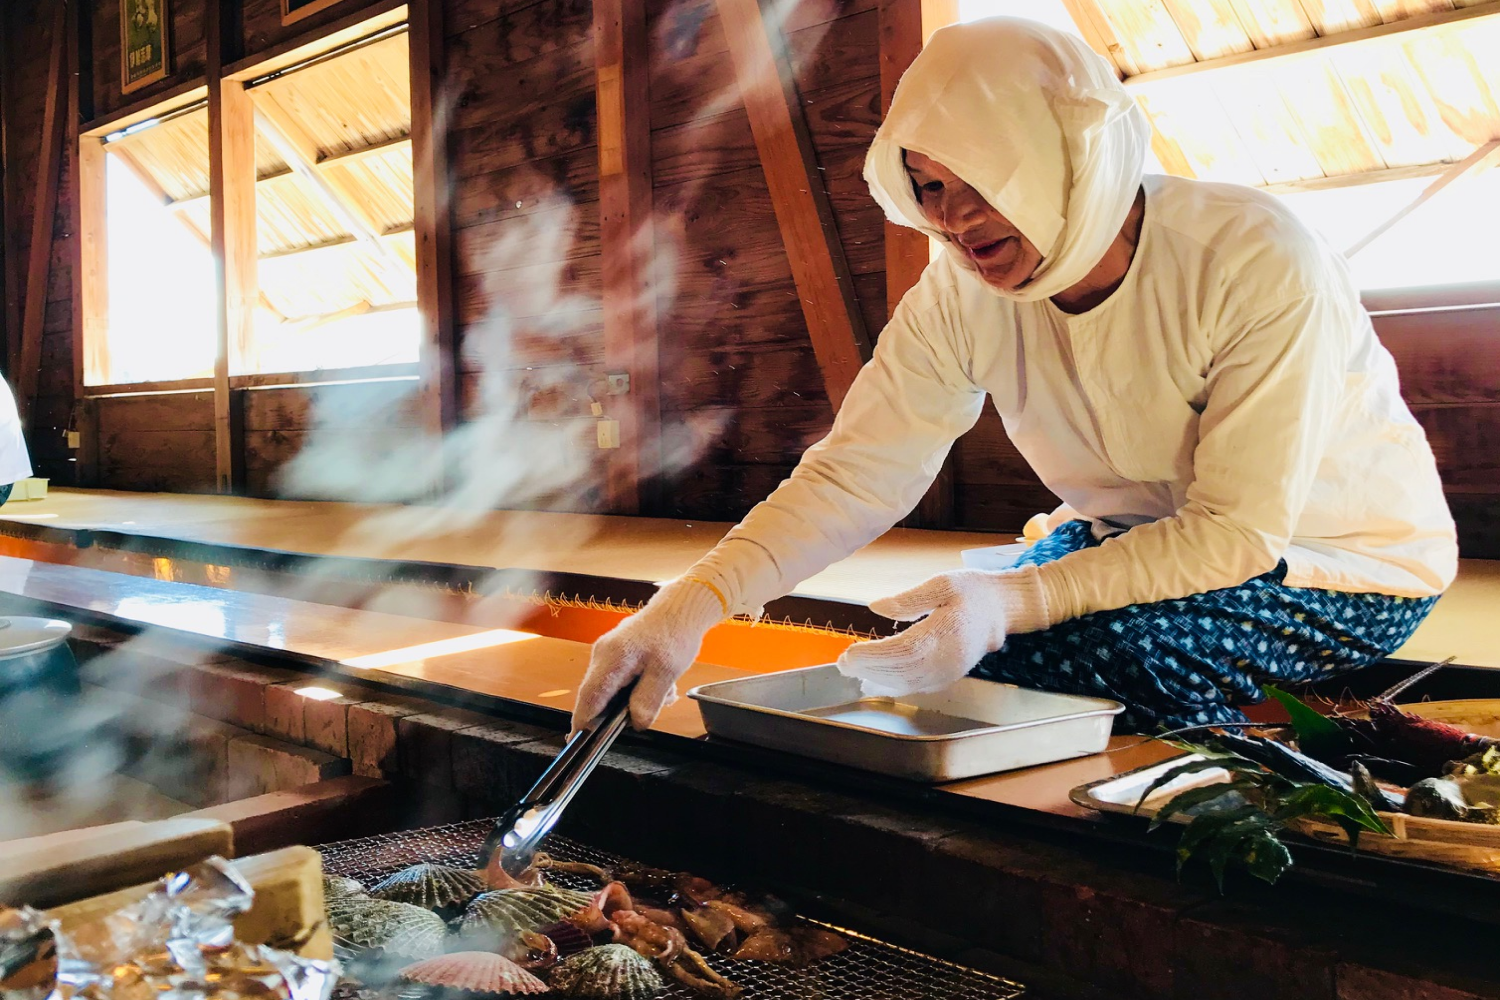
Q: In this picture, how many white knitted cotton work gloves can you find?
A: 2